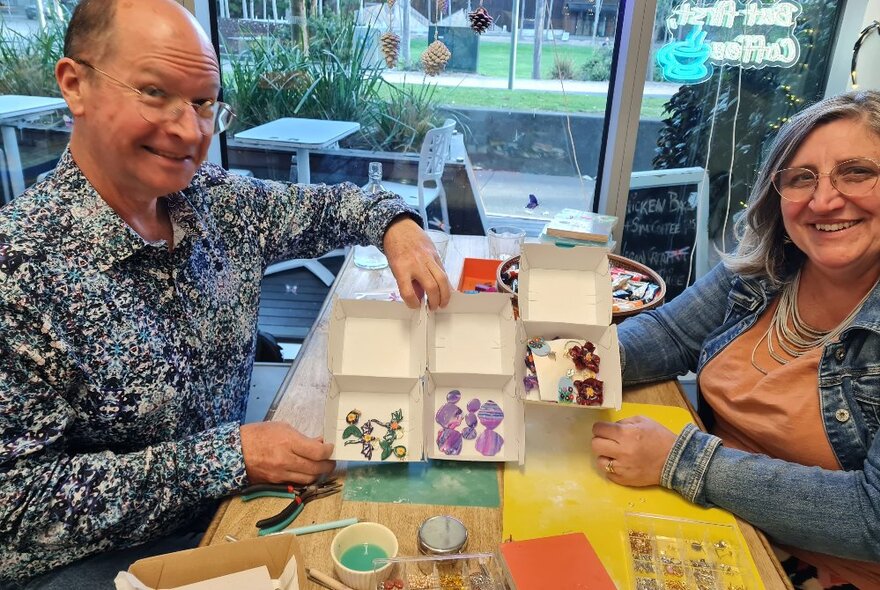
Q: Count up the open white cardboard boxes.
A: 3